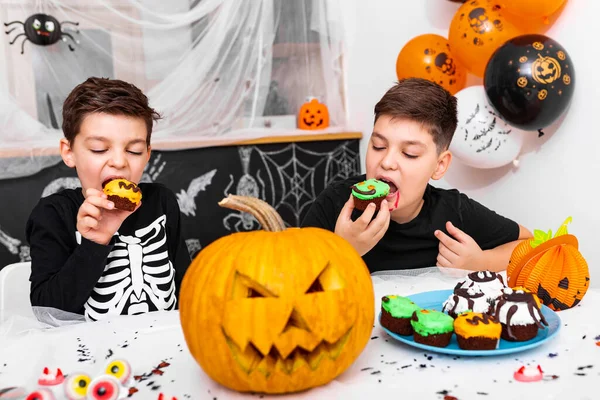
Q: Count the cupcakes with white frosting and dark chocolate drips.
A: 3